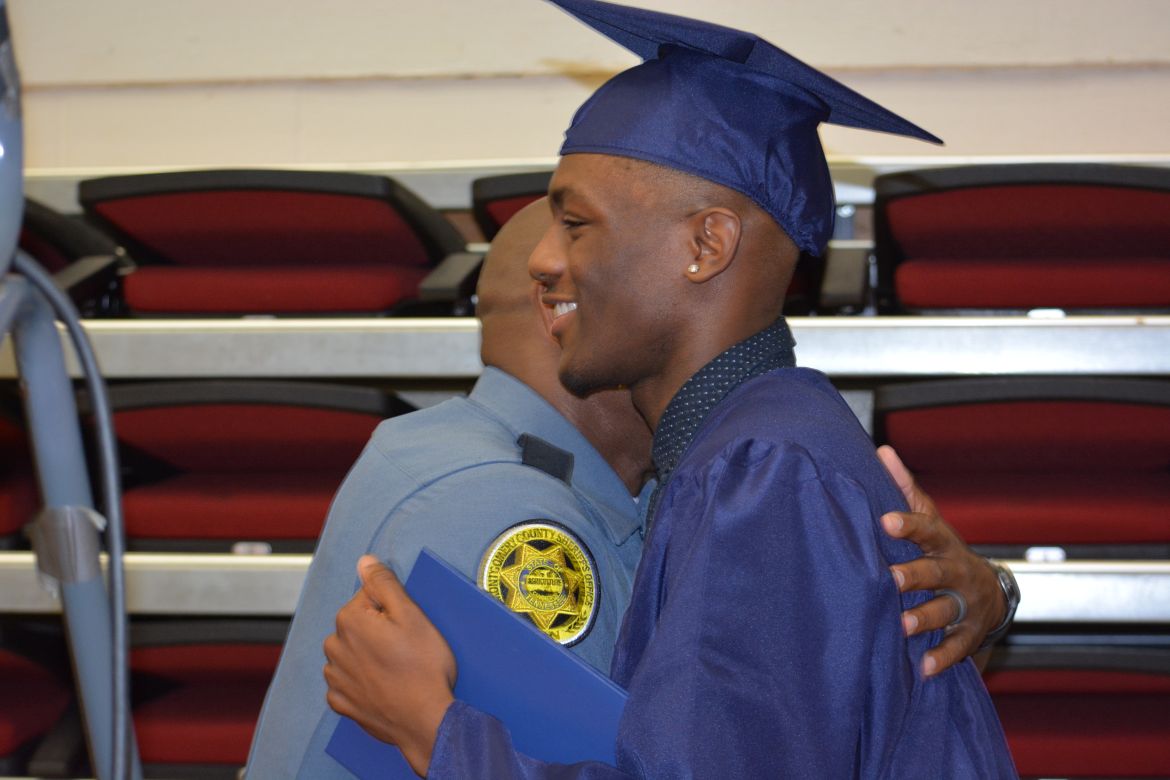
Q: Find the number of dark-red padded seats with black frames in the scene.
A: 10